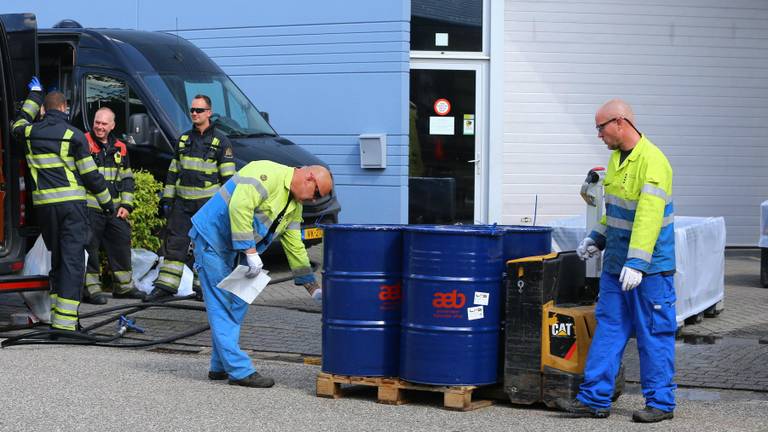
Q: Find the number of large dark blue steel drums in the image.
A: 3